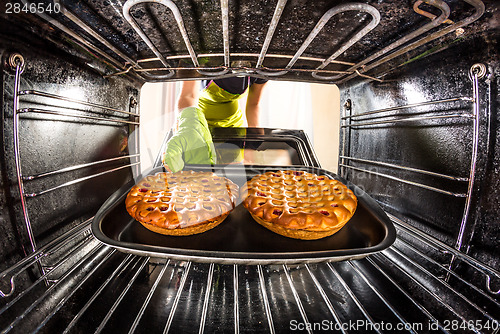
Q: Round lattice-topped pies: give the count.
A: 2